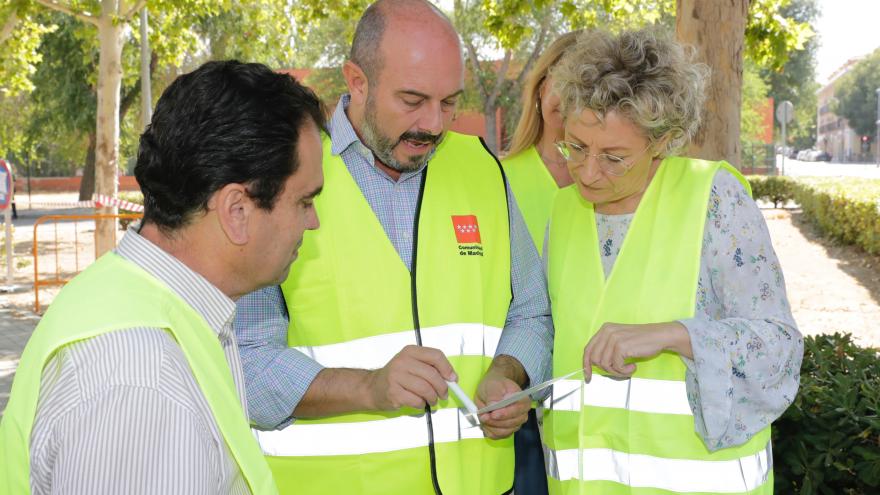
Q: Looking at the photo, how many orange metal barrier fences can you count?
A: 1